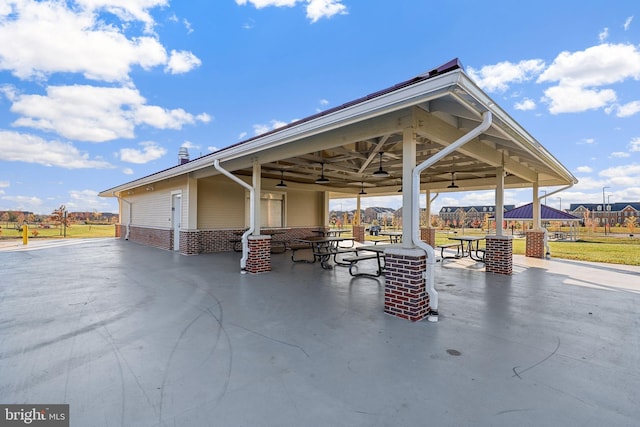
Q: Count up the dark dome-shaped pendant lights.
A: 6